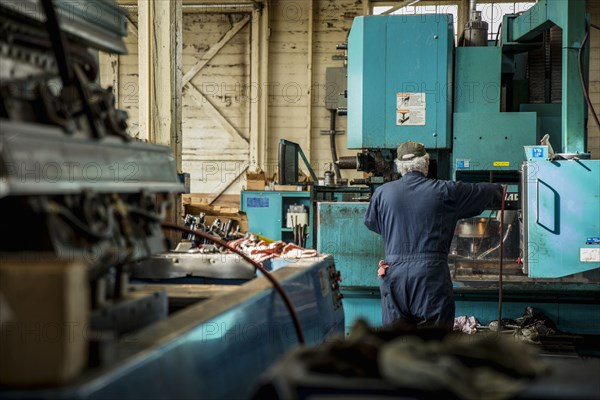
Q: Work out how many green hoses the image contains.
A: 0